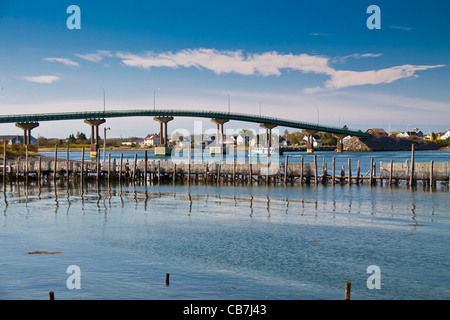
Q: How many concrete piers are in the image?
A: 7